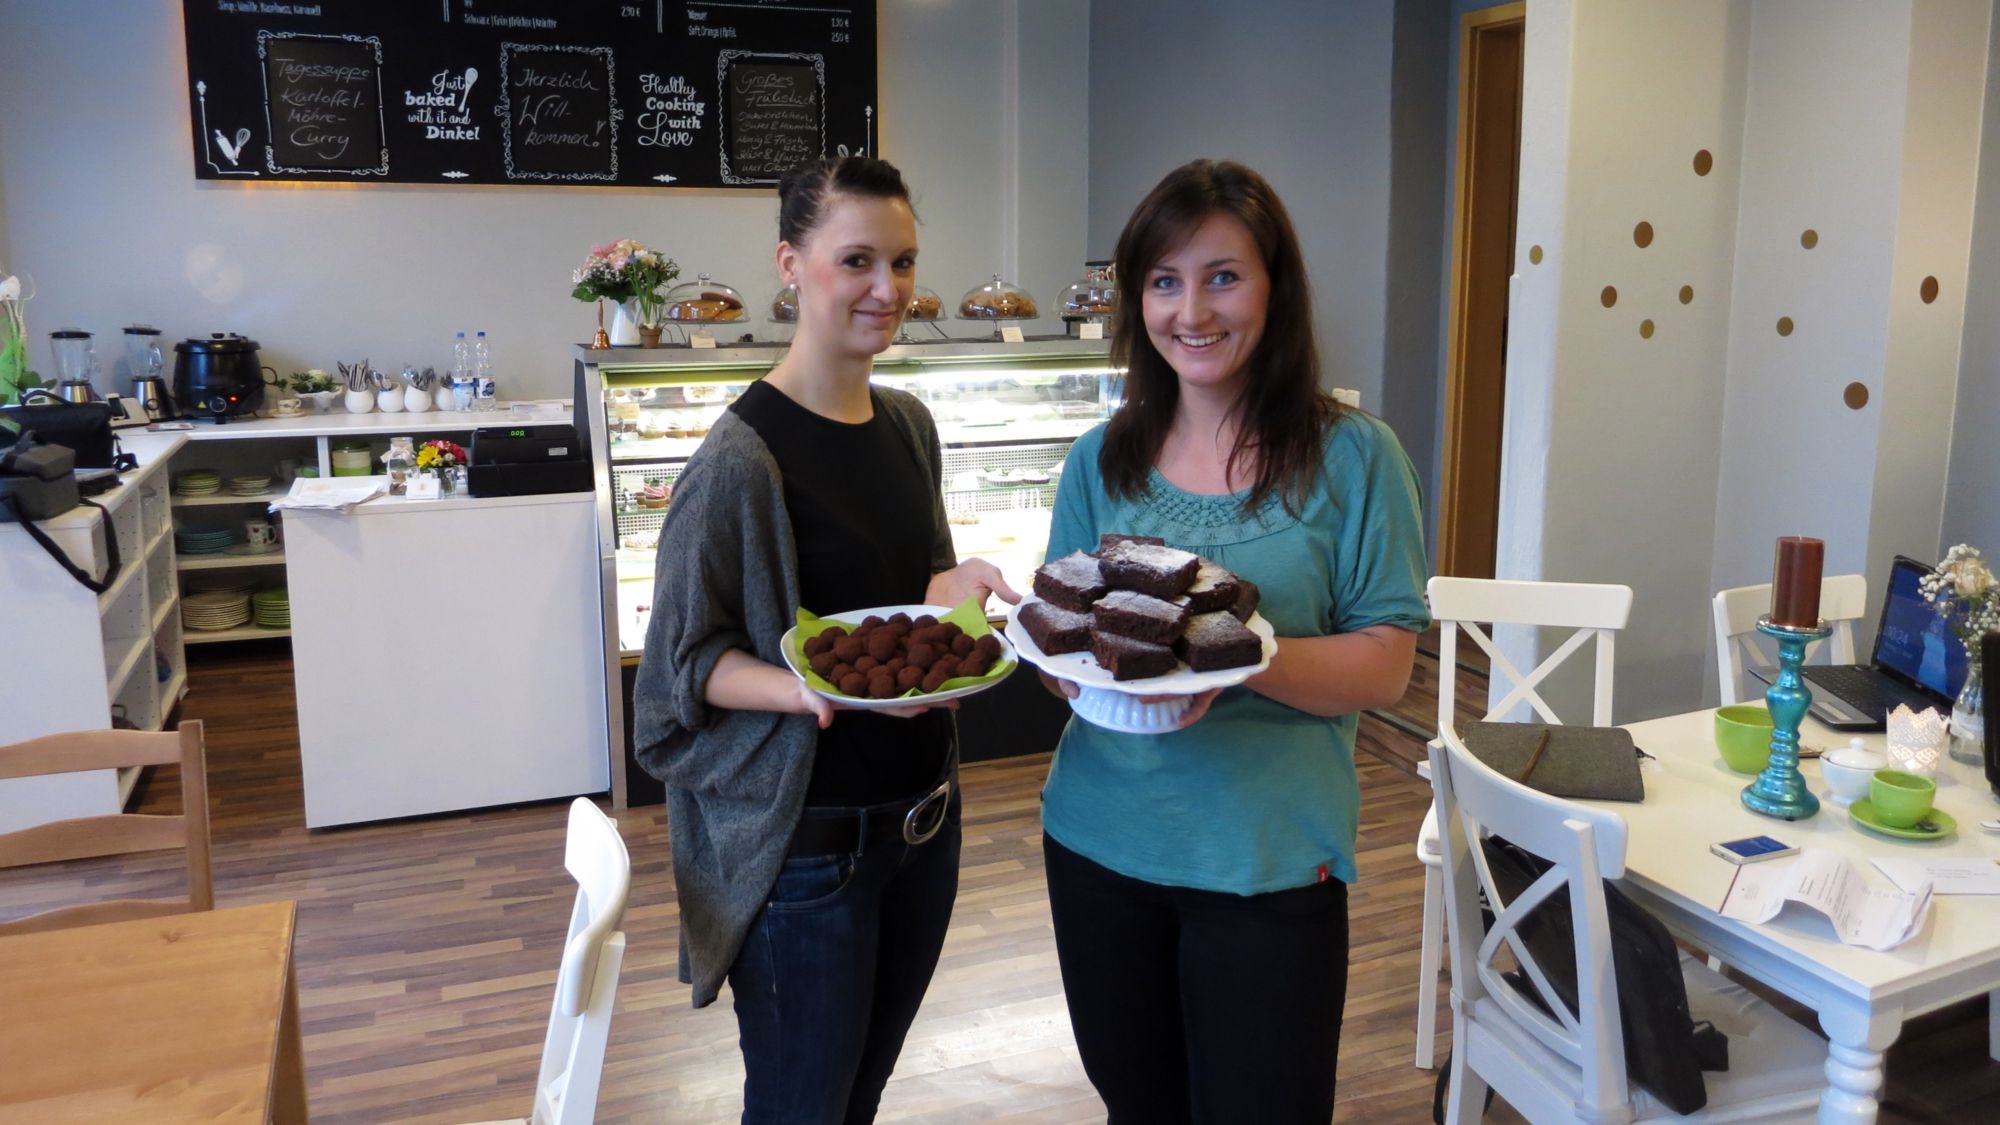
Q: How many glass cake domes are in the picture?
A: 5